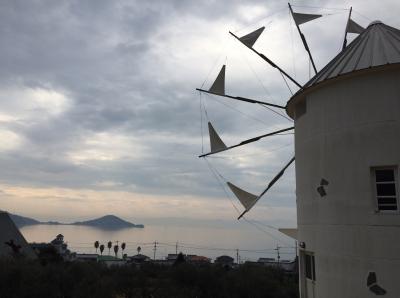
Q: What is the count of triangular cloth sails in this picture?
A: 7